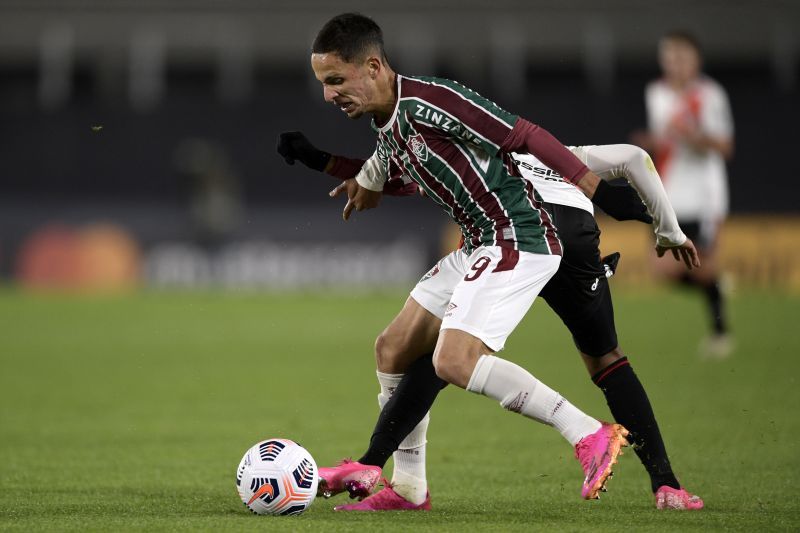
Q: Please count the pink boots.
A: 4